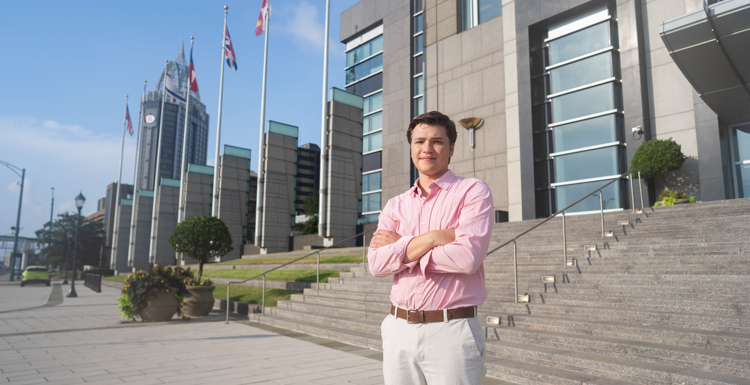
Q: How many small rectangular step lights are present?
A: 8